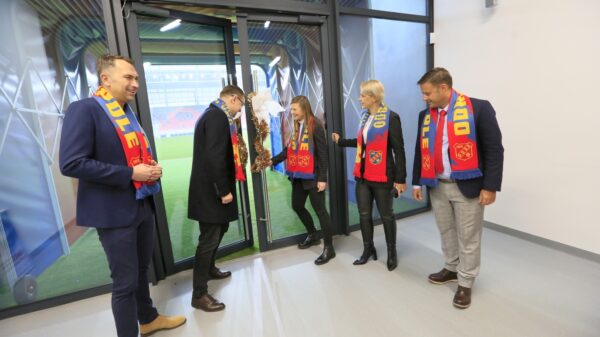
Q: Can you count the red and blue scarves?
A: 5